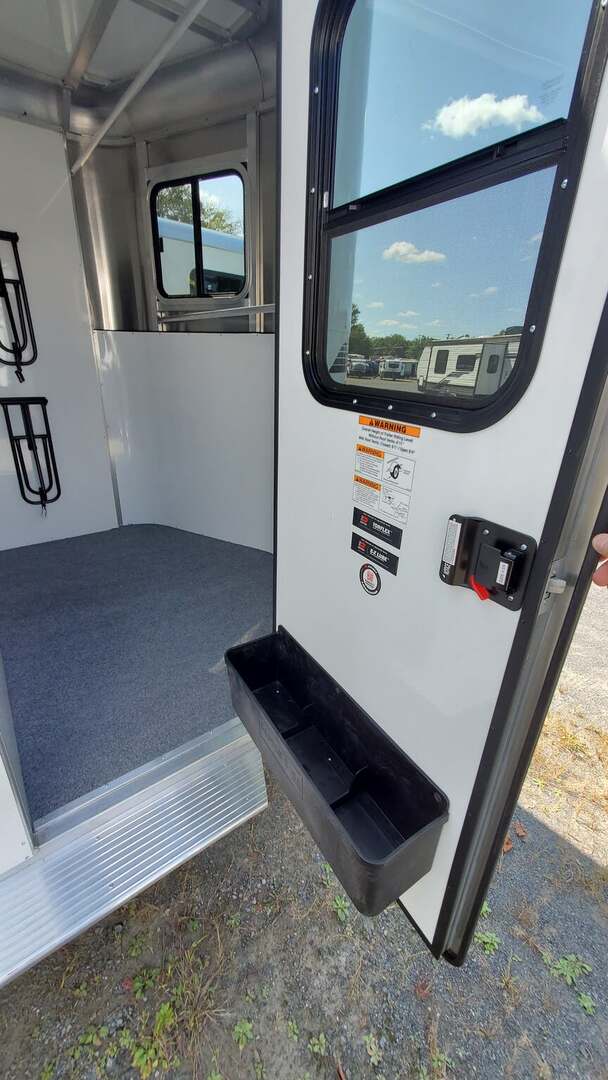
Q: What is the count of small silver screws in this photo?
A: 13